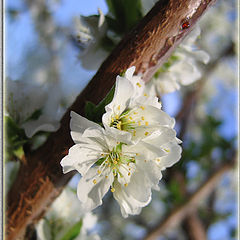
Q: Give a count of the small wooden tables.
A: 0